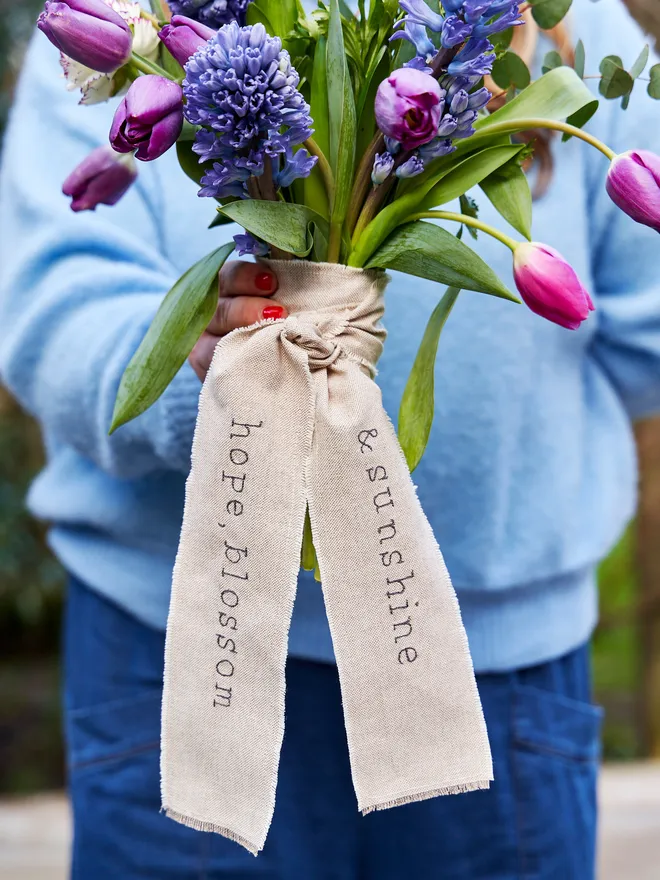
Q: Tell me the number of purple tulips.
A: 6